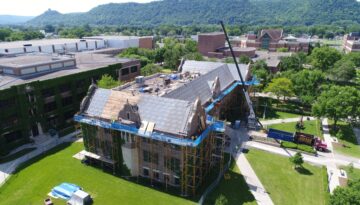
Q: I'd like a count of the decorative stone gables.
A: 6